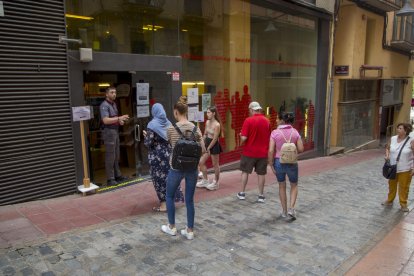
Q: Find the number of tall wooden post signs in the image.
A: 1